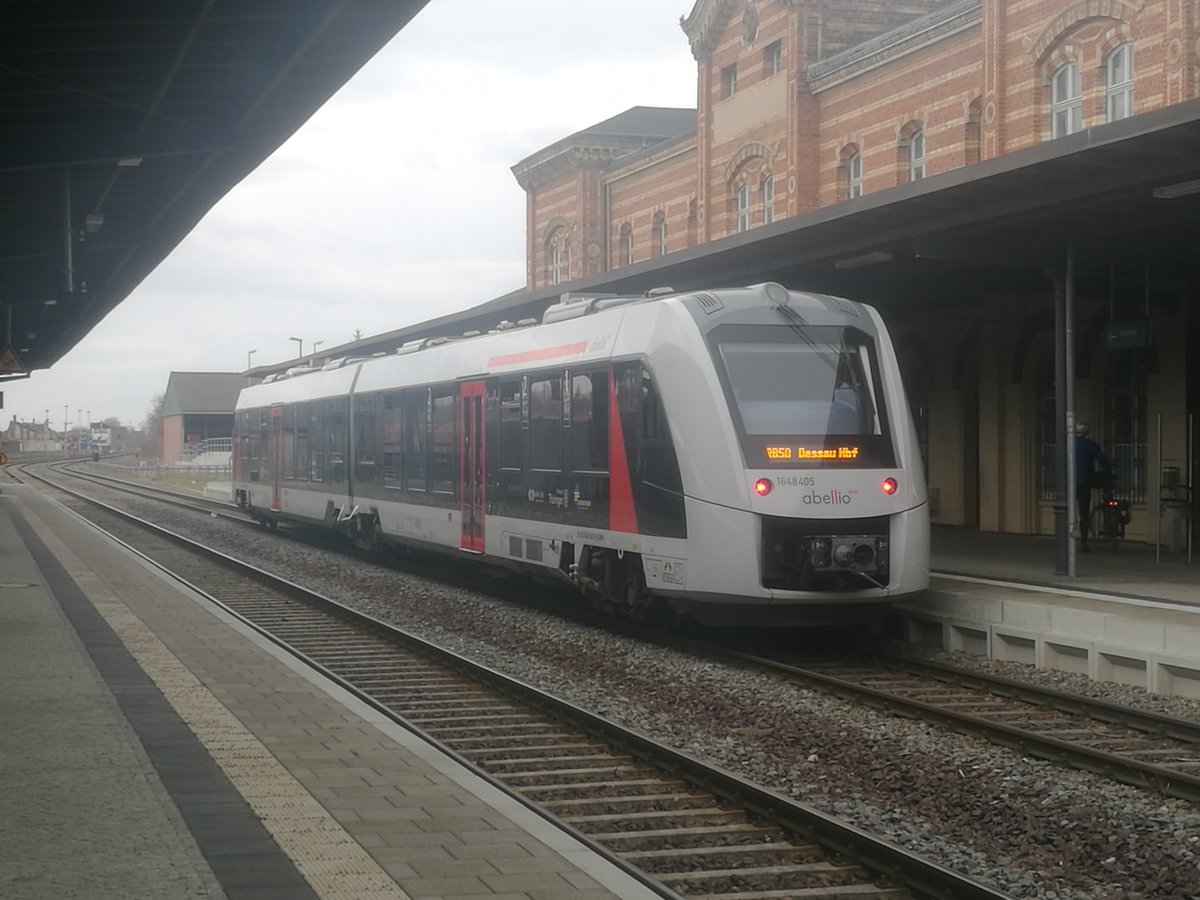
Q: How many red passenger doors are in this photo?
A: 2